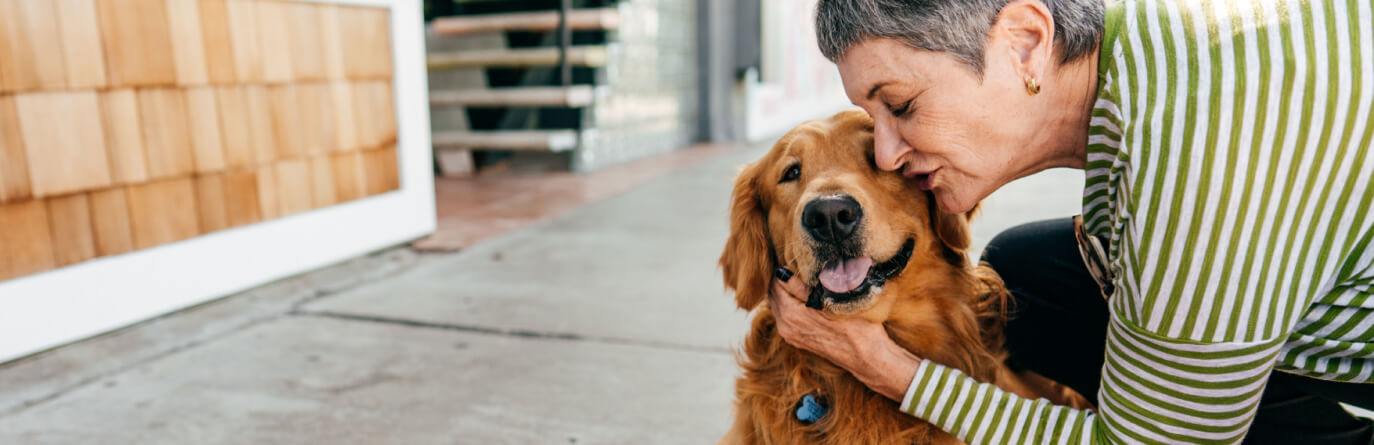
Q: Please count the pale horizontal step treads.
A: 4